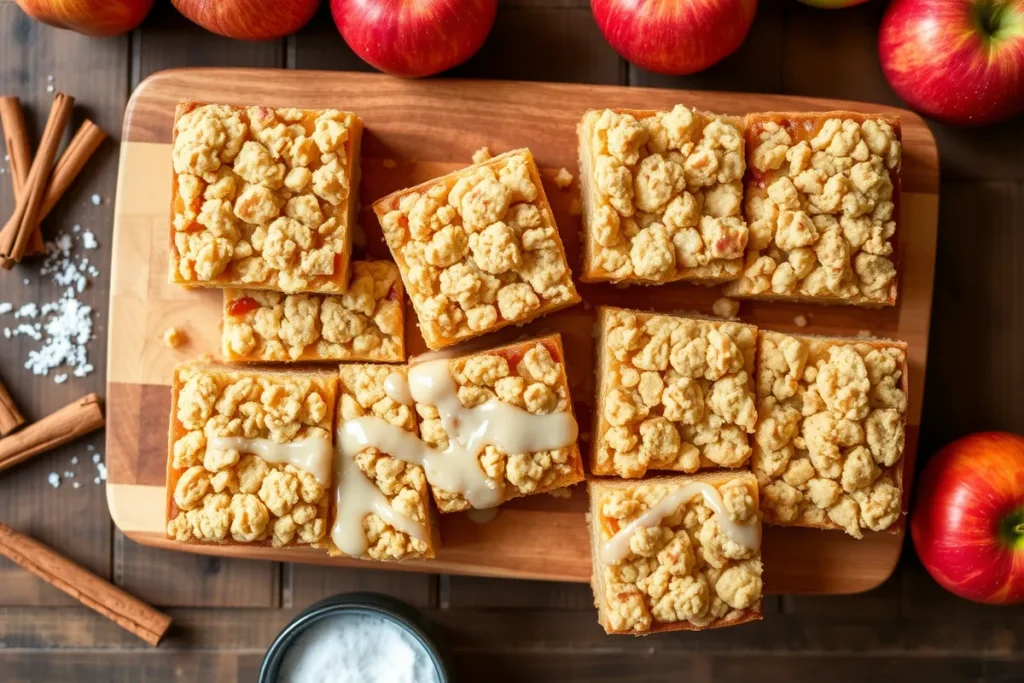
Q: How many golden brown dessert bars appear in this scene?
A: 11